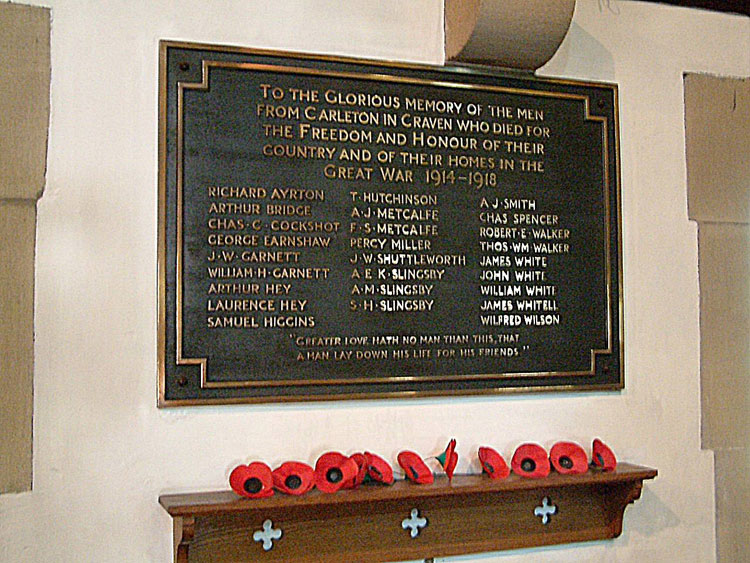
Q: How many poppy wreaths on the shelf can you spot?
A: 11